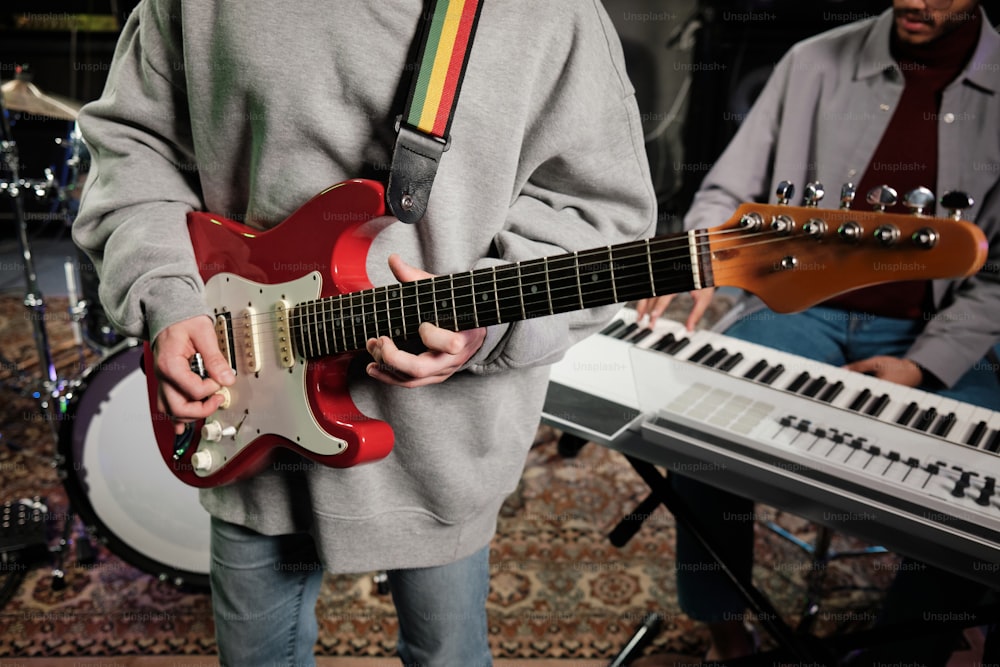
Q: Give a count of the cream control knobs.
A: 3